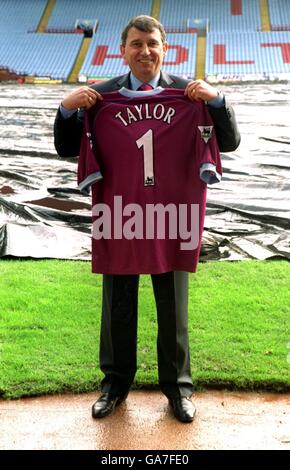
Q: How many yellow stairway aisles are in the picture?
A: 5